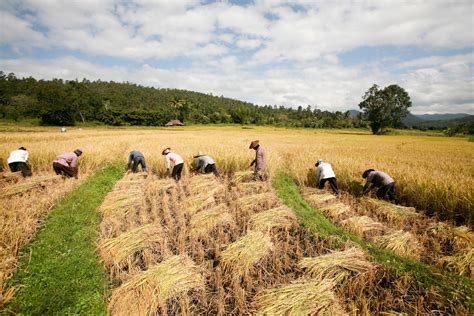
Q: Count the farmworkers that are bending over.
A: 7